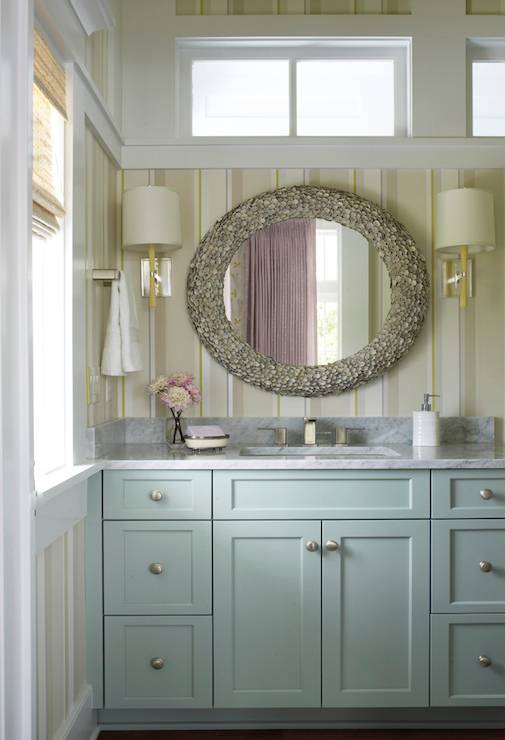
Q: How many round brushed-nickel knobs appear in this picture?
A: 8